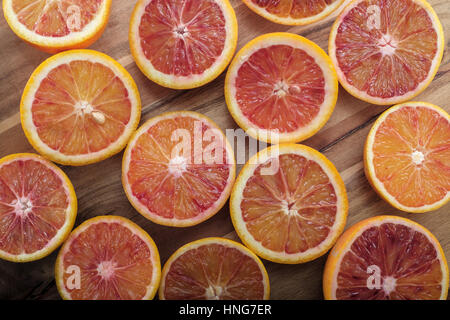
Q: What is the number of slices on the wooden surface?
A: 13